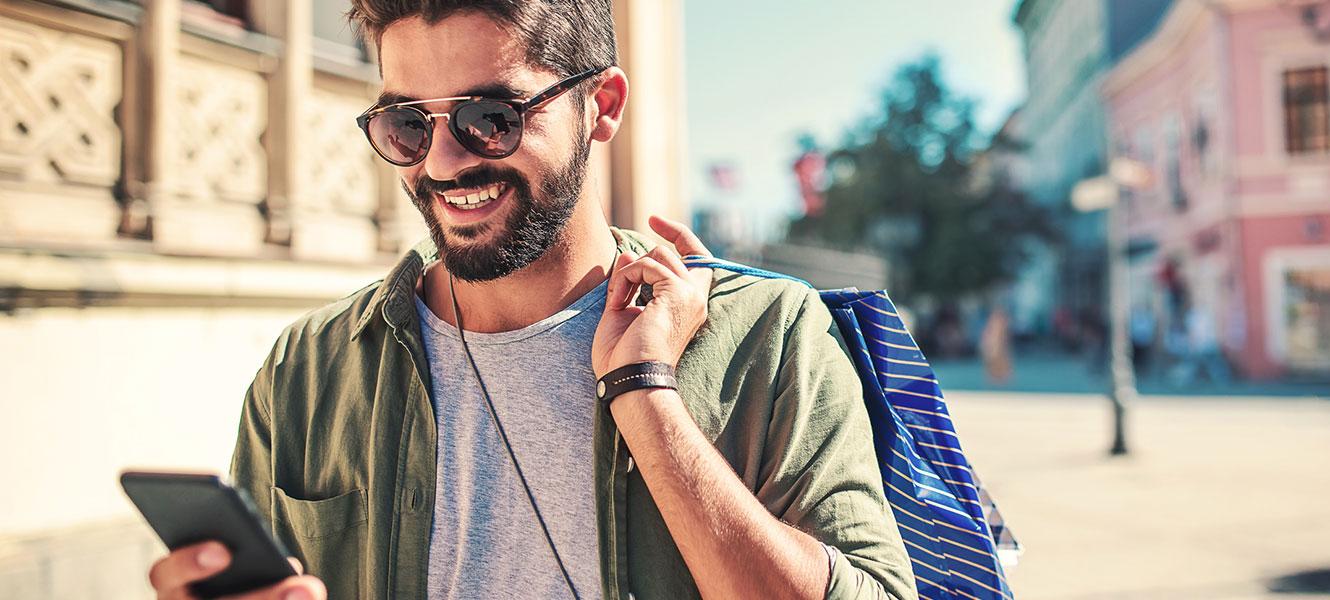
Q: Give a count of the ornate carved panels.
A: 3